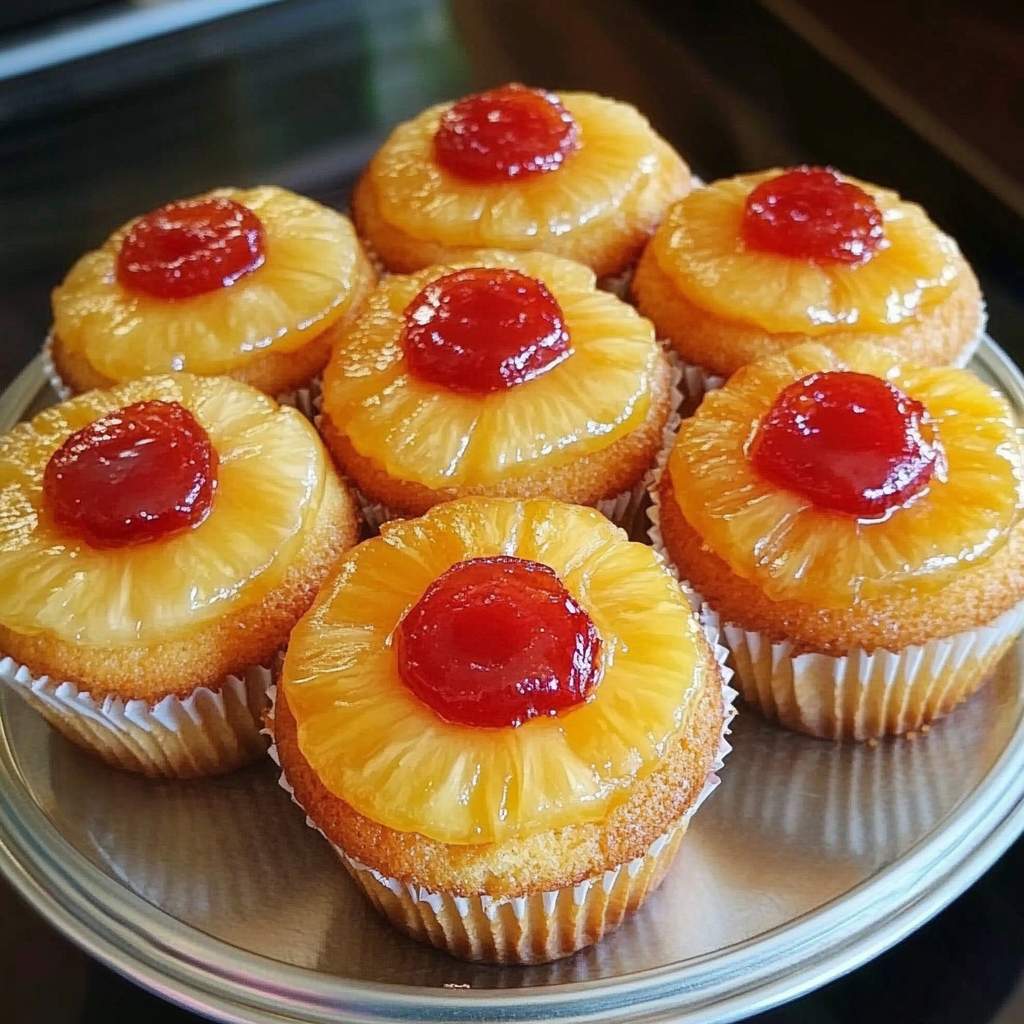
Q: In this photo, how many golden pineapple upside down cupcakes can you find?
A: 7